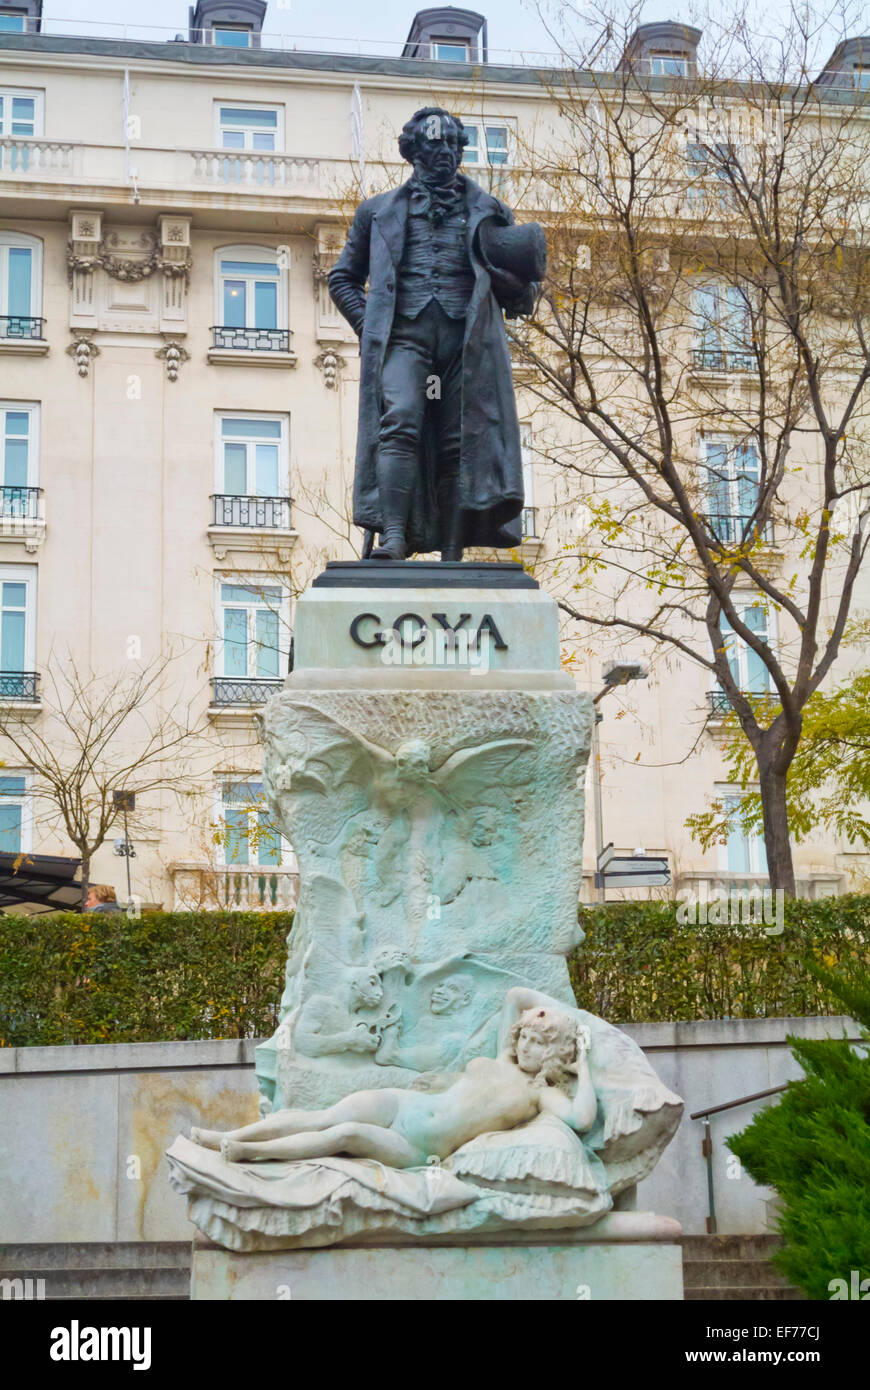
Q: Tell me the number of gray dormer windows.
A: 5